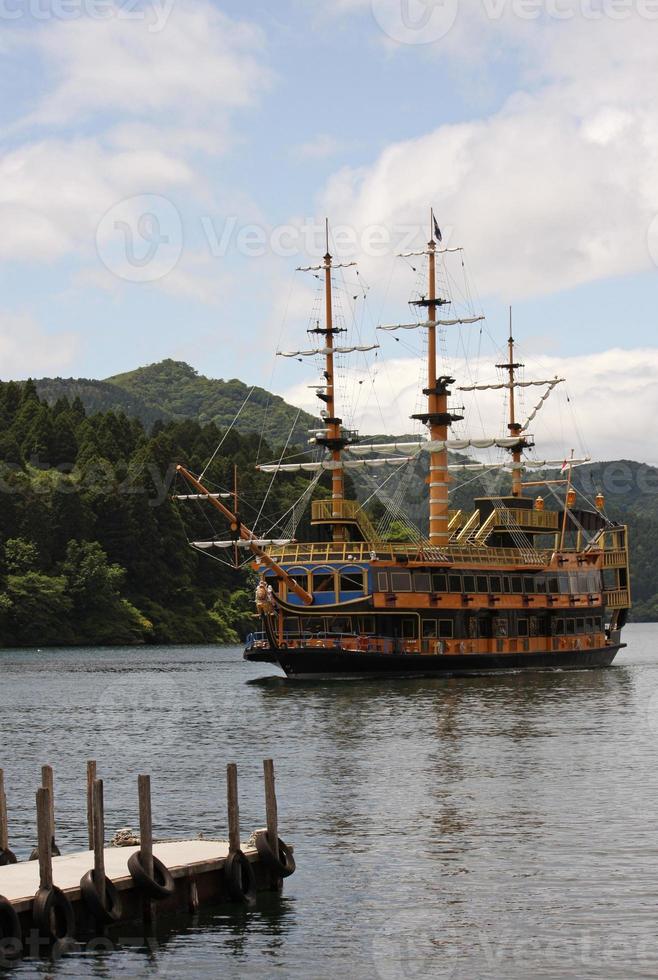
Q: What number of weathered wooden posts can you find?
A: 8